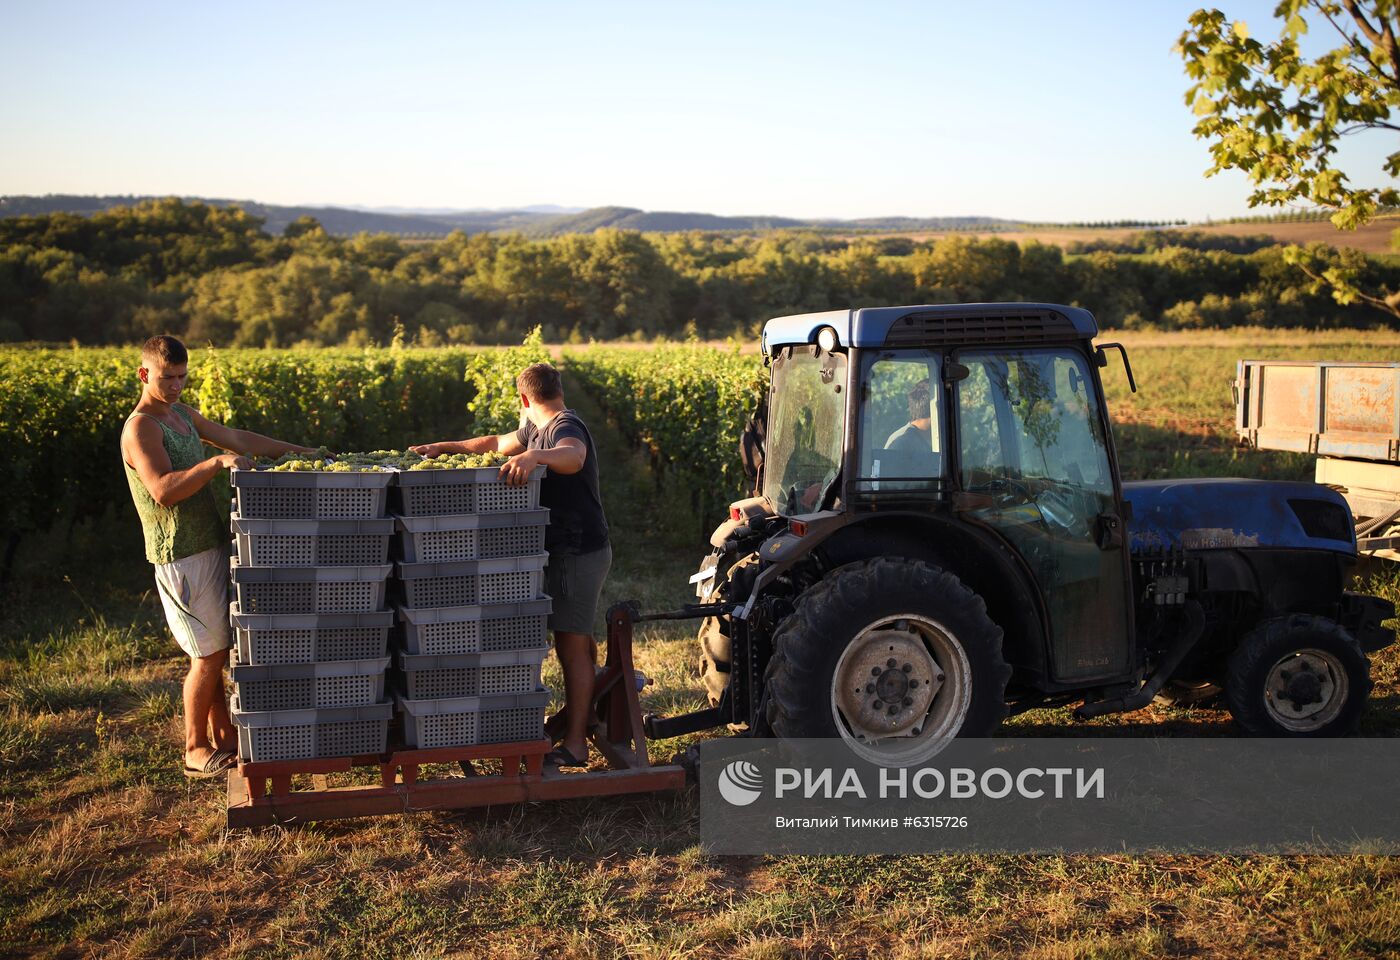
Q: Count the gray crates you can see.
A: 12